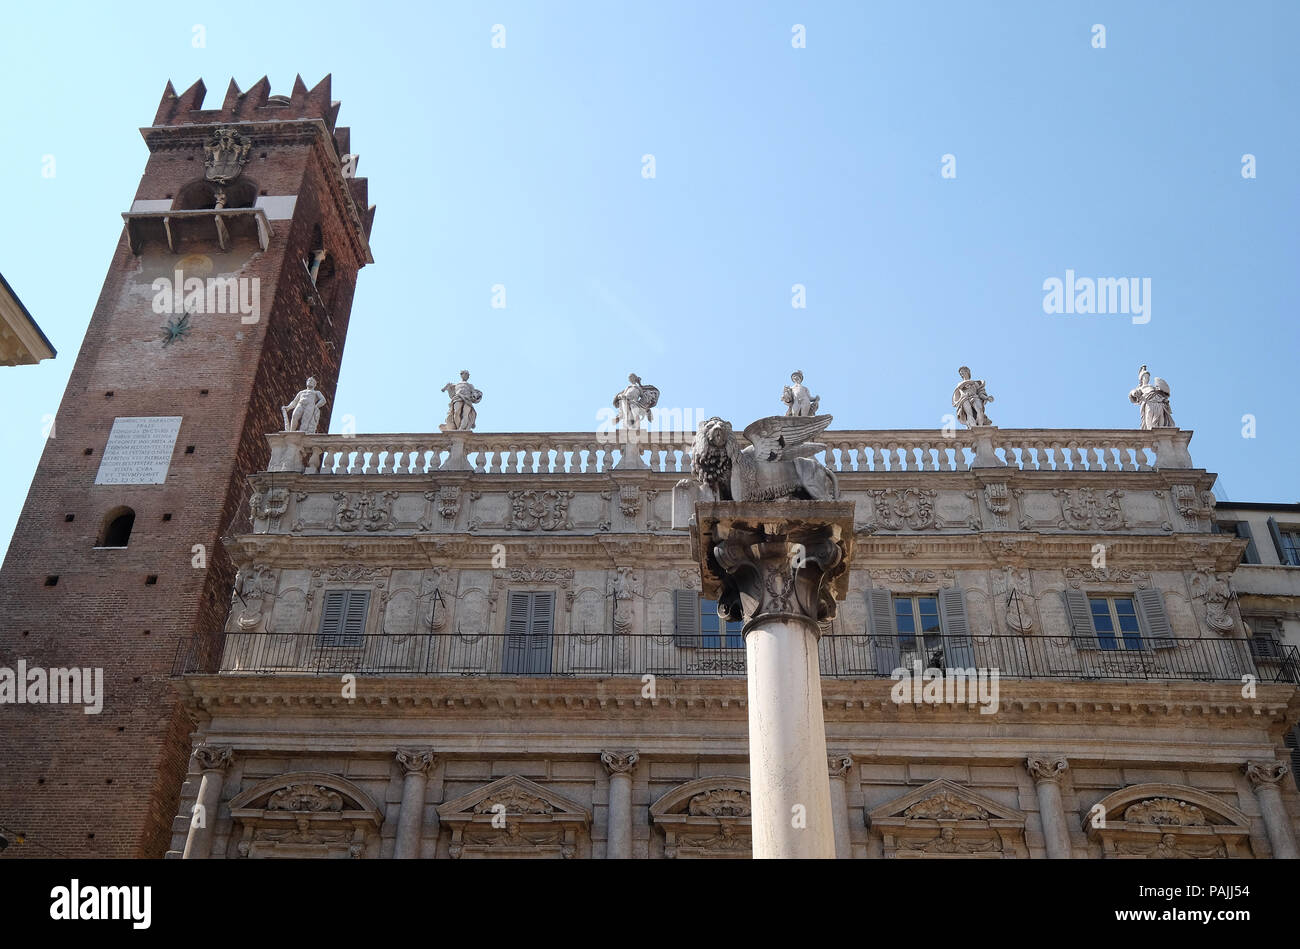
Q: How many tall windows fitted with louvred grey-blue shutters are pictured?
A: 5